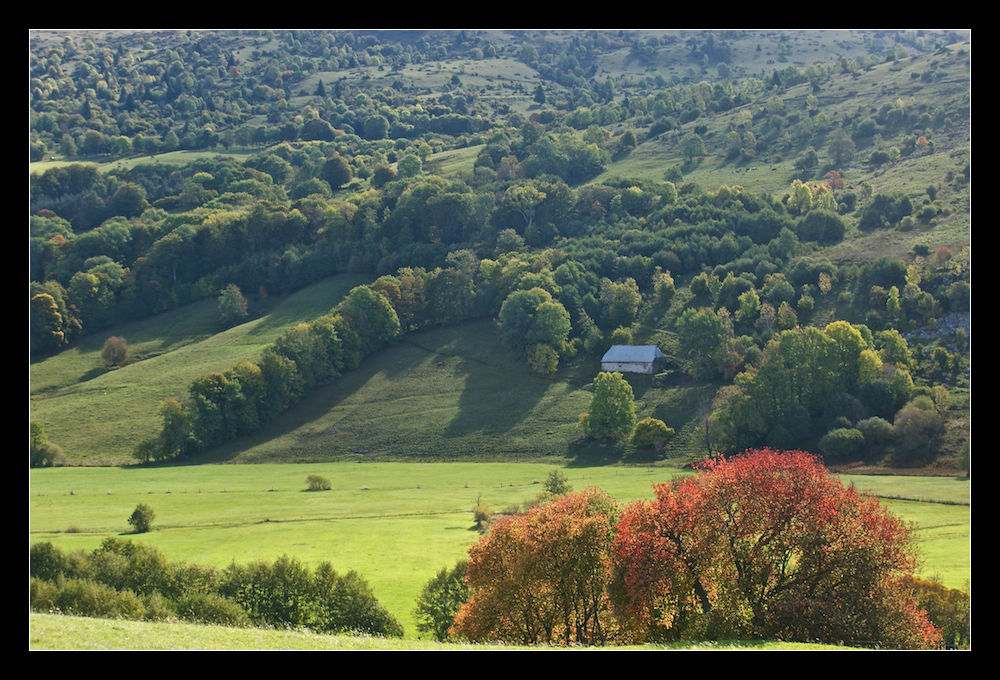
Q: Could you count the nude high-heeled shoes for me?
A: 0